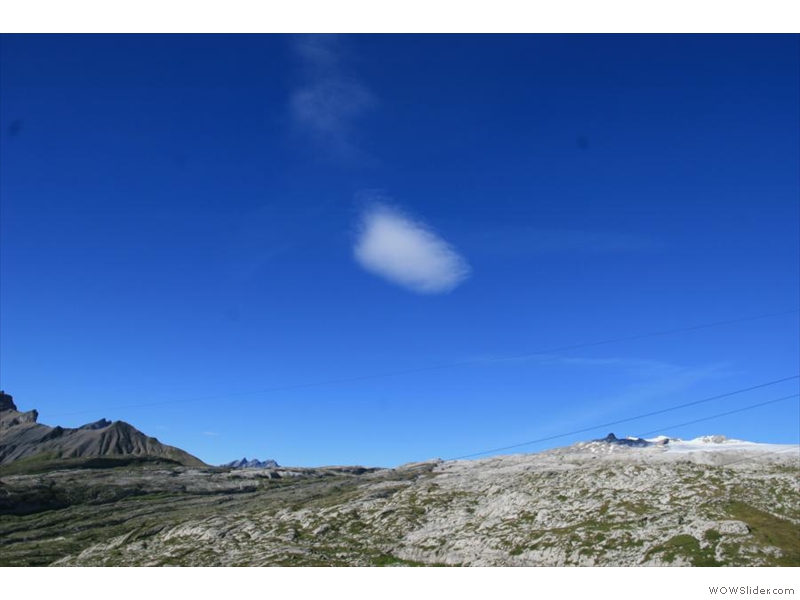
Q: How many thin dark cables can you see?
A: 3